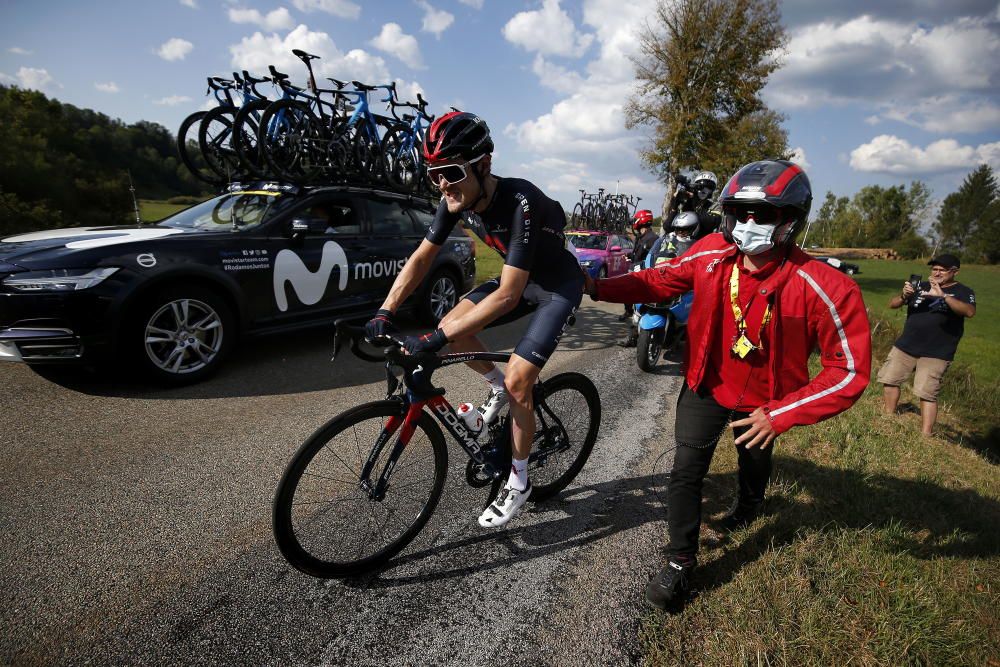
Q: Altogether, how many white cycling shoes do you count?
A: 2